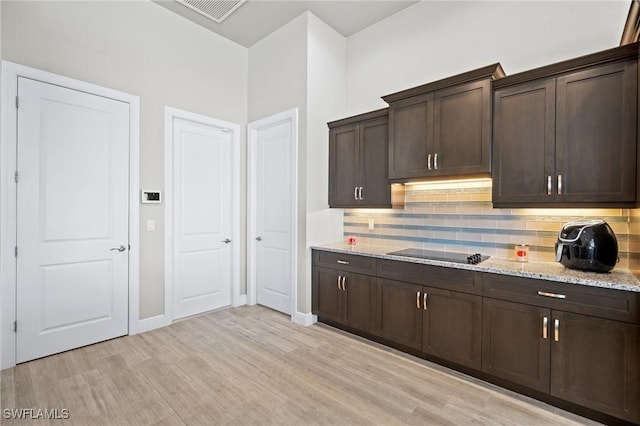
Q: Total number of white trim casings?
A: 3